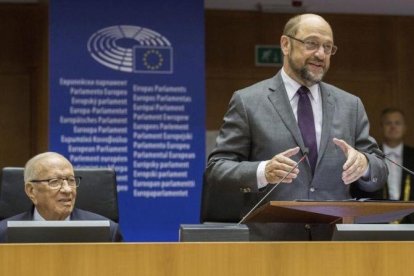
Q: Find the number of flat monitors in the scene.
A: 2